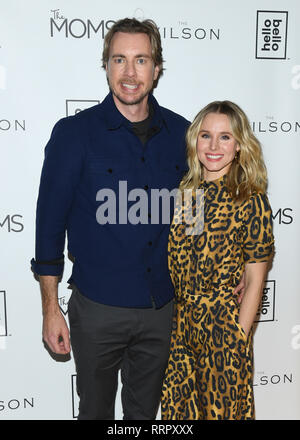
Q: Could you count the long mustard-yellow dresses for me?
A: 1